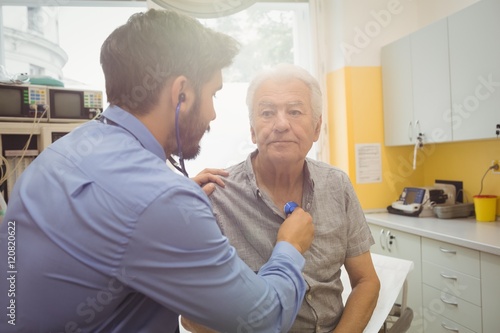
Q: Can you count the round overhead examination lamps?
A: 1